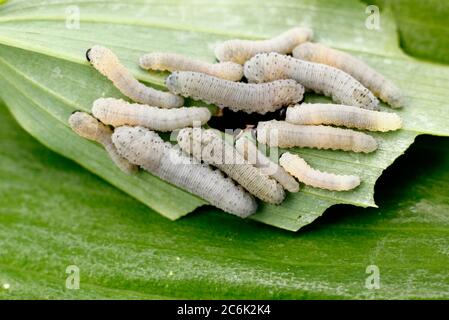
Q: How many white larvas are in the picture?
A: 14